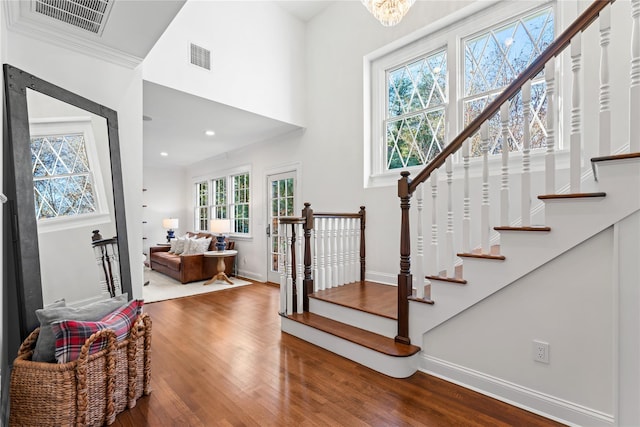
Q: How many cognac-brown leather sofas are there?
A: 1